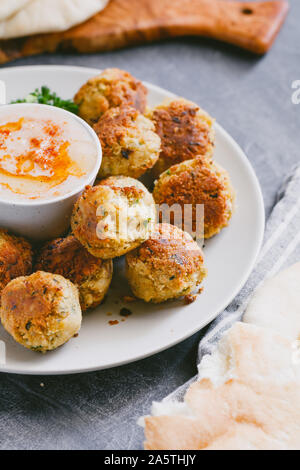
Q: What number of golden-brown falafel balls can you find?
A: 9